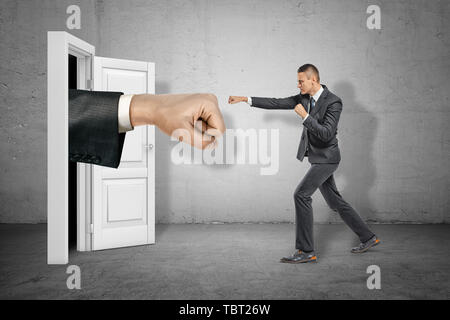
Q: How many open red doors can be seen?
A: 0